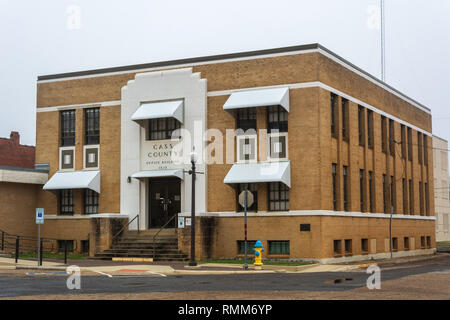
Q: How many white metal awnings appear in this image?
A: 5